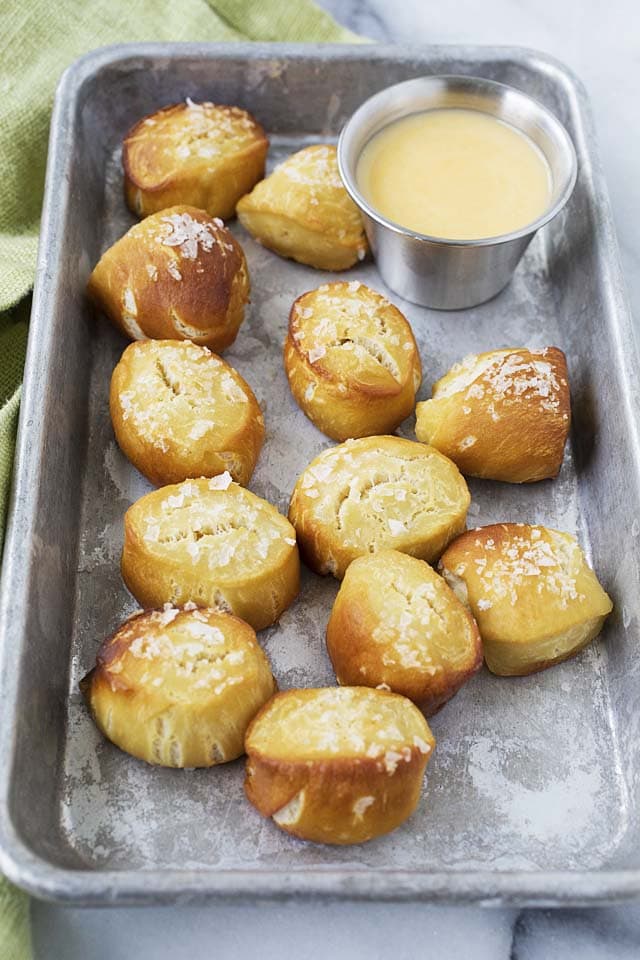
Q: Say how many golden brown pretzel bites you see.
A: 12